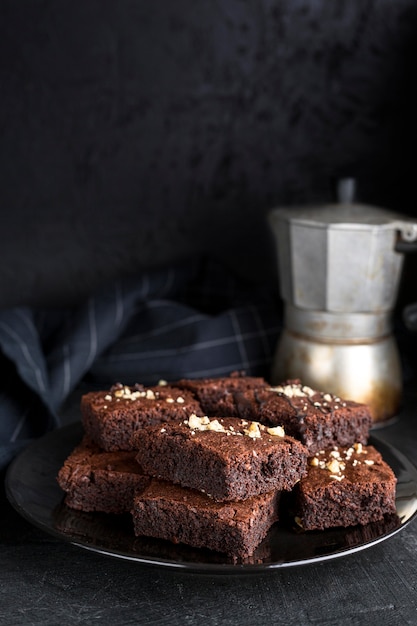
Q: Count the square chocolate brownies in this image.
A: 7